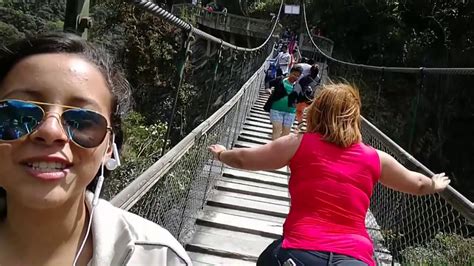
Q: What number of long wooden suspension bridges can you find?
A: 1